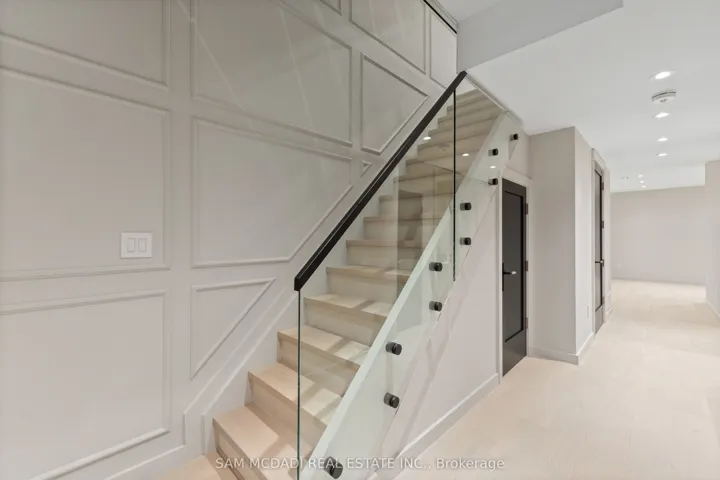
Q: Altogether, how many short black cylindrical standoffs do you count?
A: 10